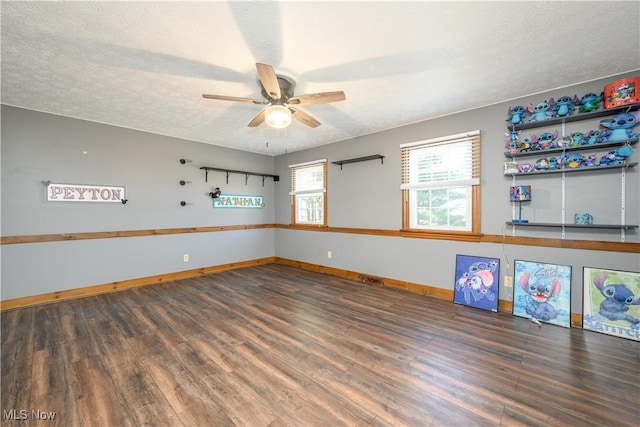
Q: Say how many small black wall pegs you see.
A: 3